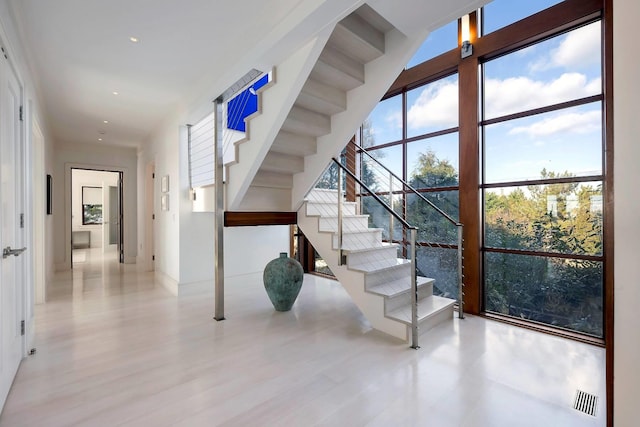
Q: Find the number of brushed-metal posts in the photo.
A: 5